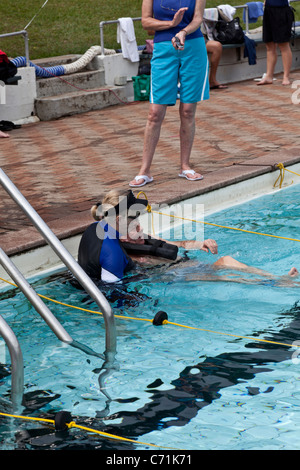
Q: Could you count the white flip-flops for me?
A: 2